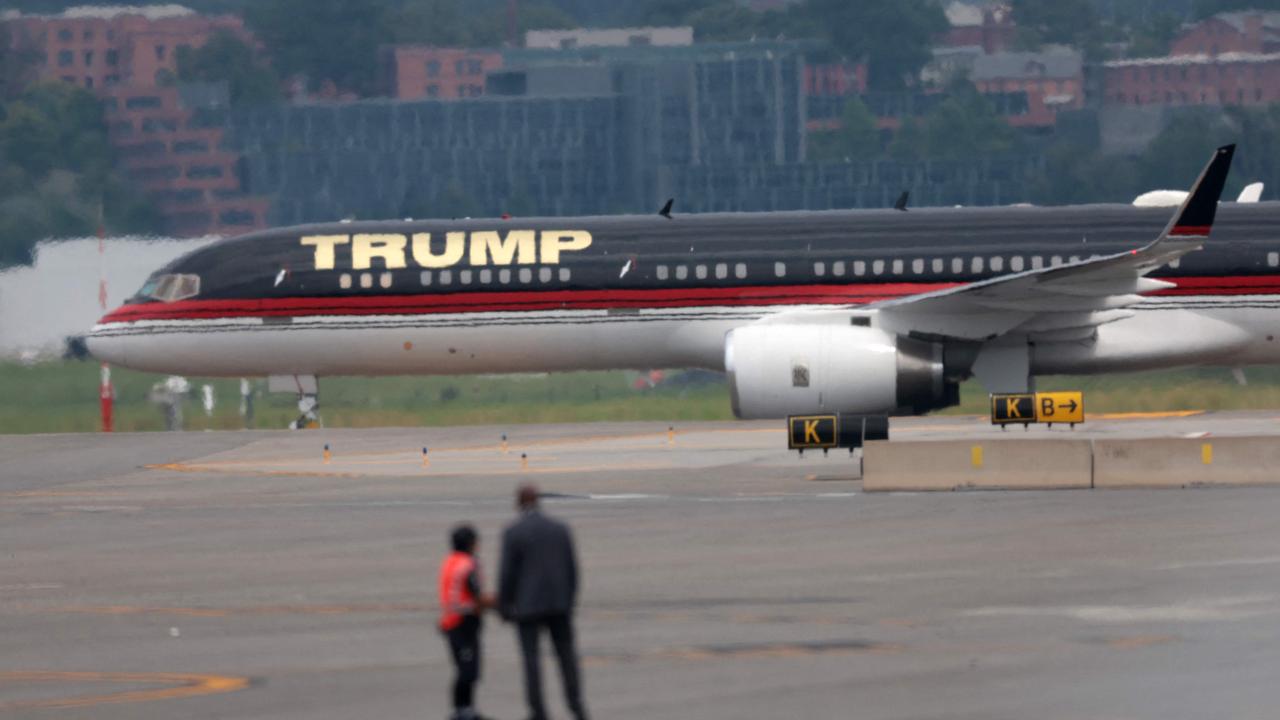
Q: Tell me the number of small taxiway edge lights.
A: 5